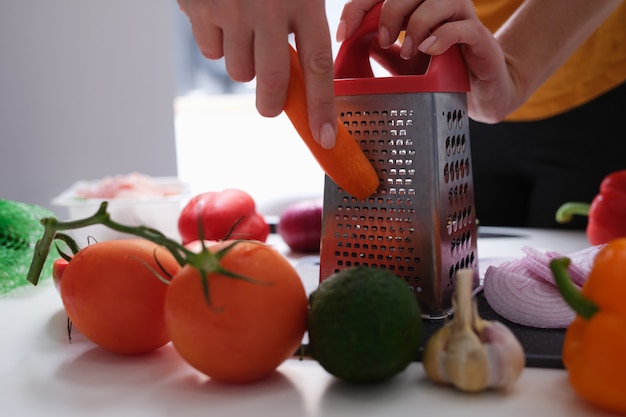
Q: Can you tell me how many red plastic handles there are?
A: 1